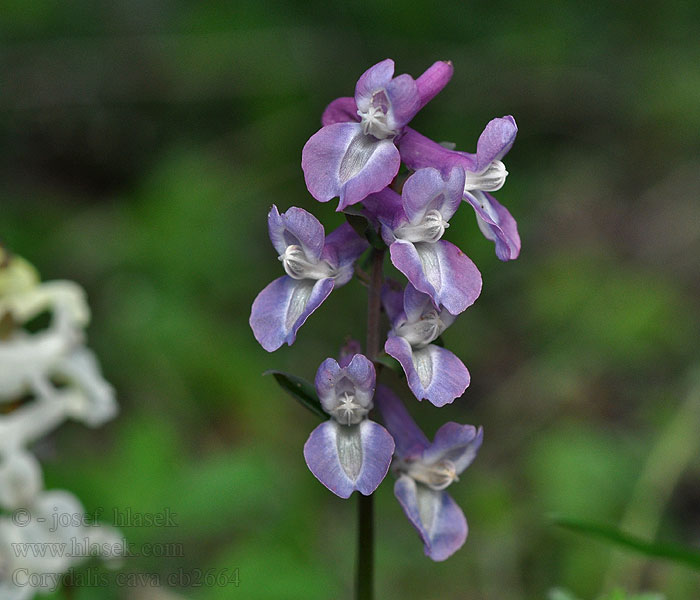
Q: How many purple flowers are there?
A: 7